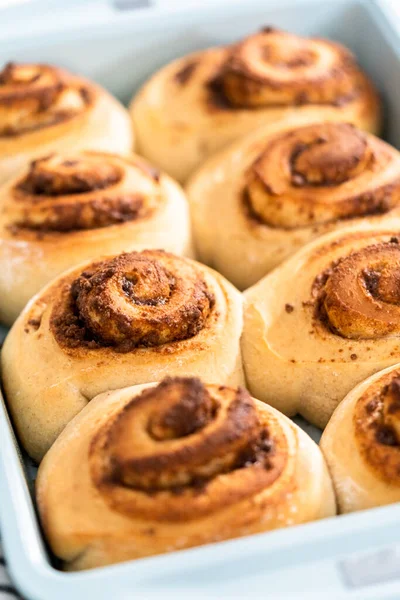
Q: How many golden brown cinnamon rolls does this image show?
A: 8